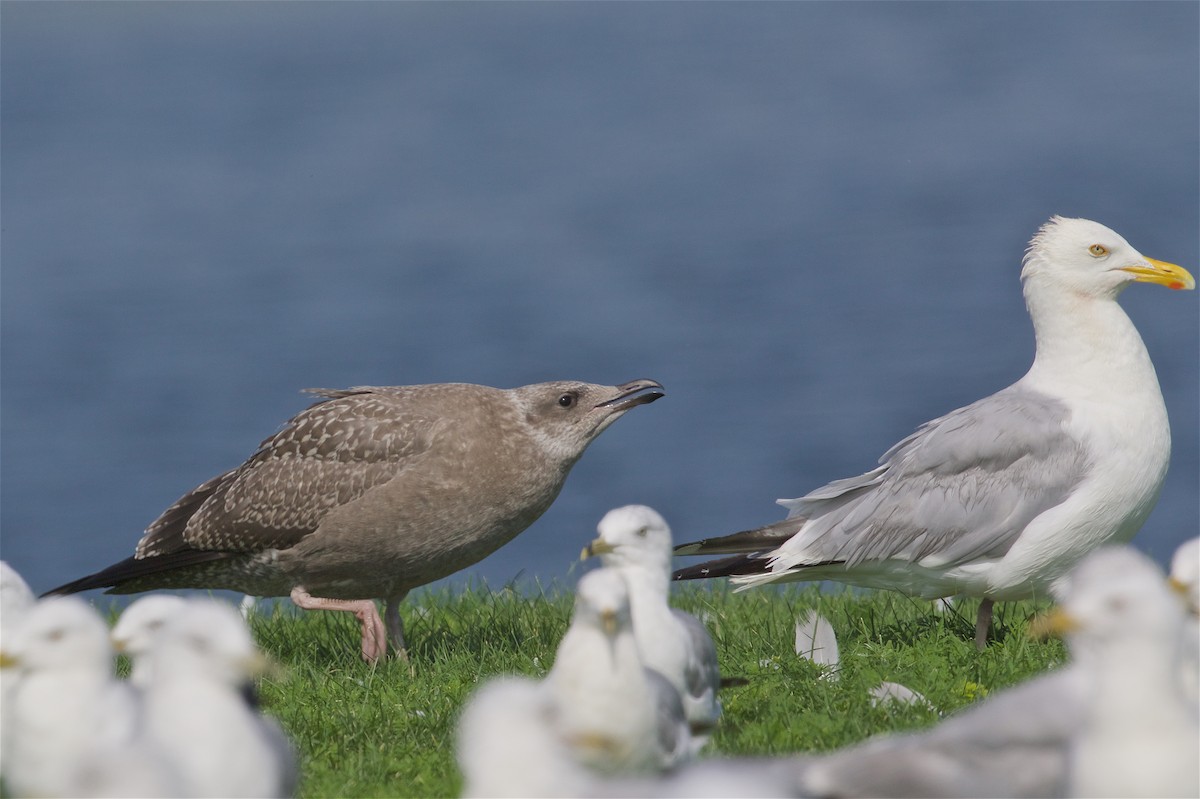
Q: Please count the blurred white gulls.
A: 9